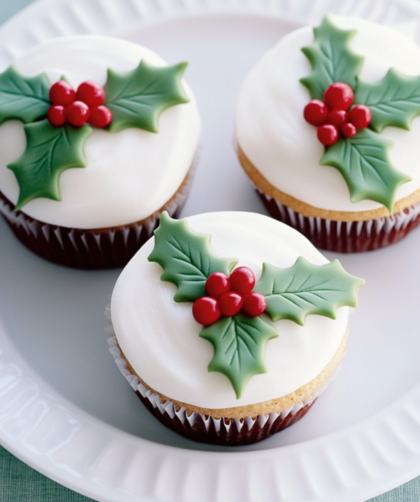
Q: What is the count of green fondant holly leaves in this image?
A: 9